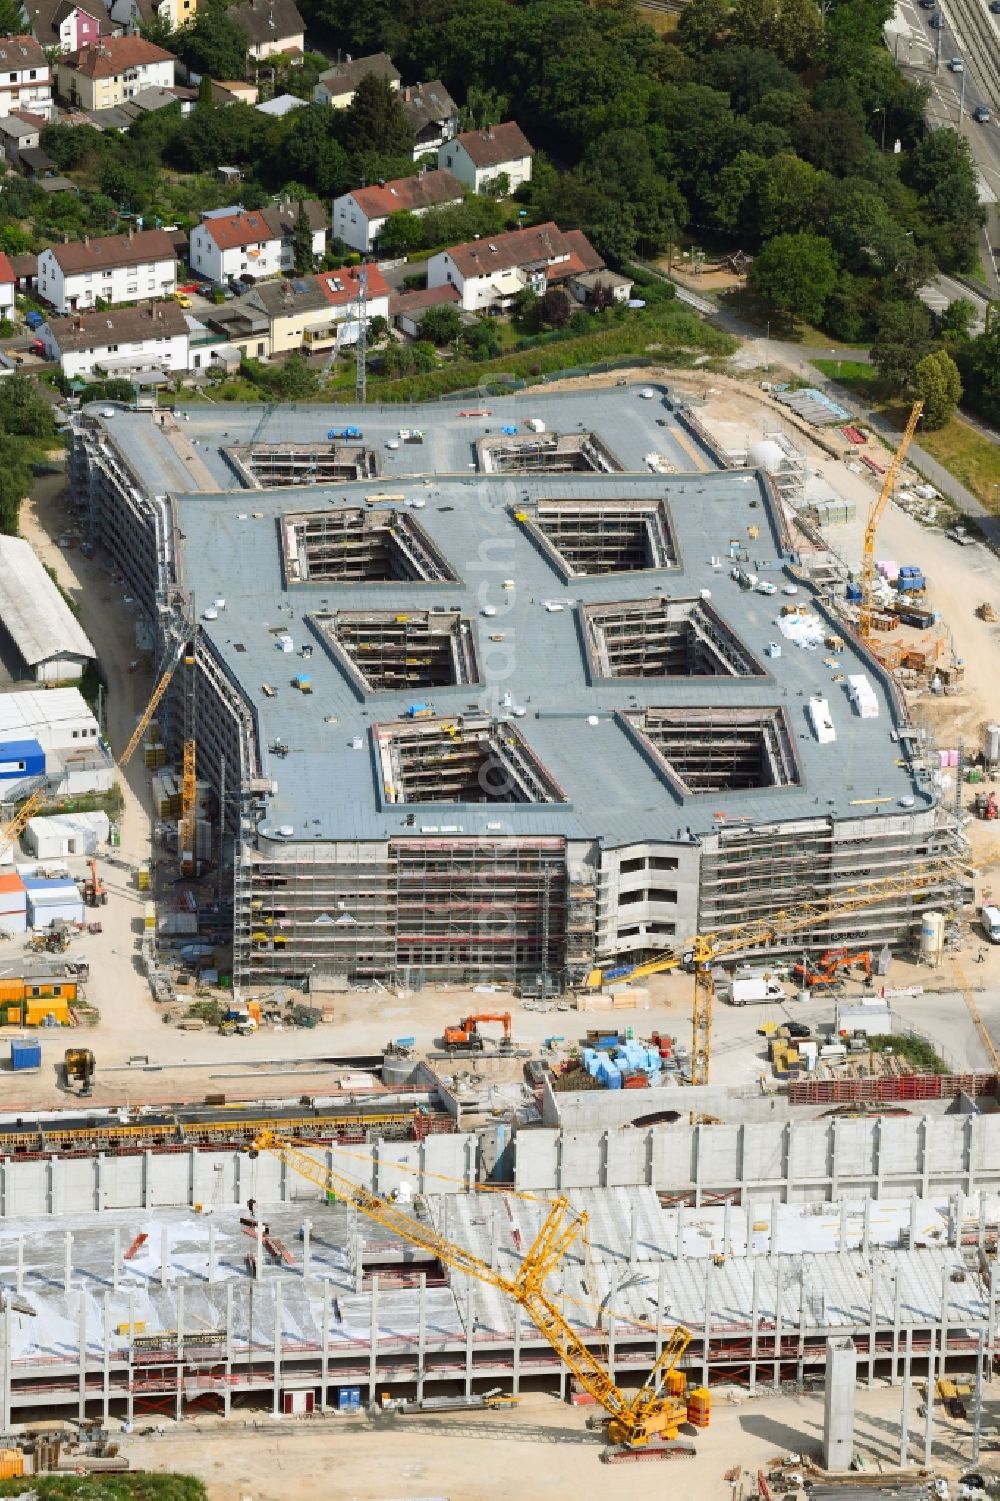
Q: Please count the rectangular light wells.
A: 8